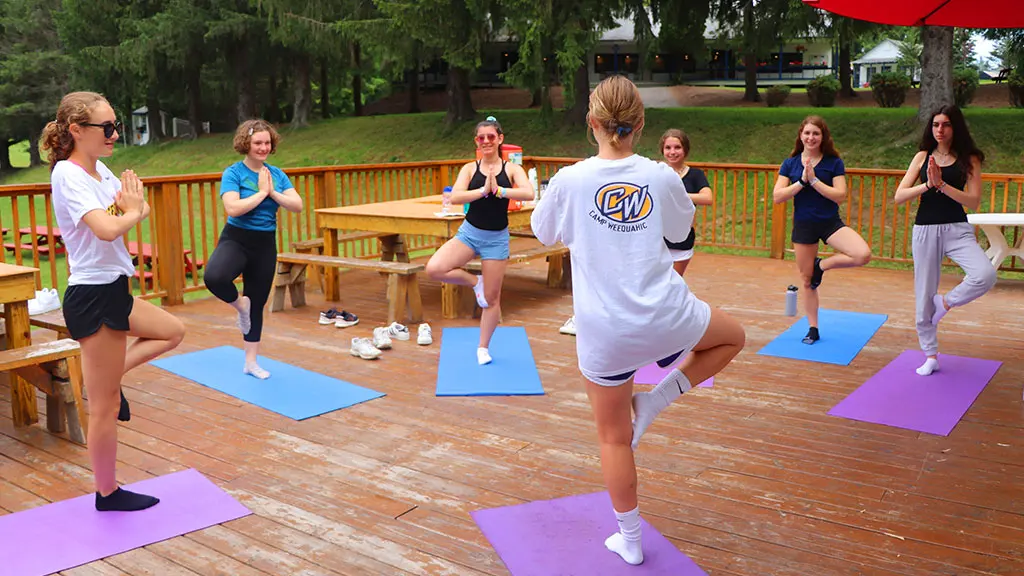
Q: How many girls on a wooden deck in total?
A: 7